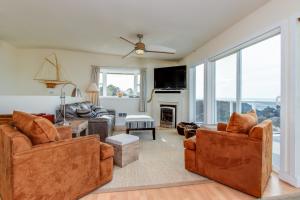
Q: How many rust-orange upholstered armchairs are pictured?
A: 2